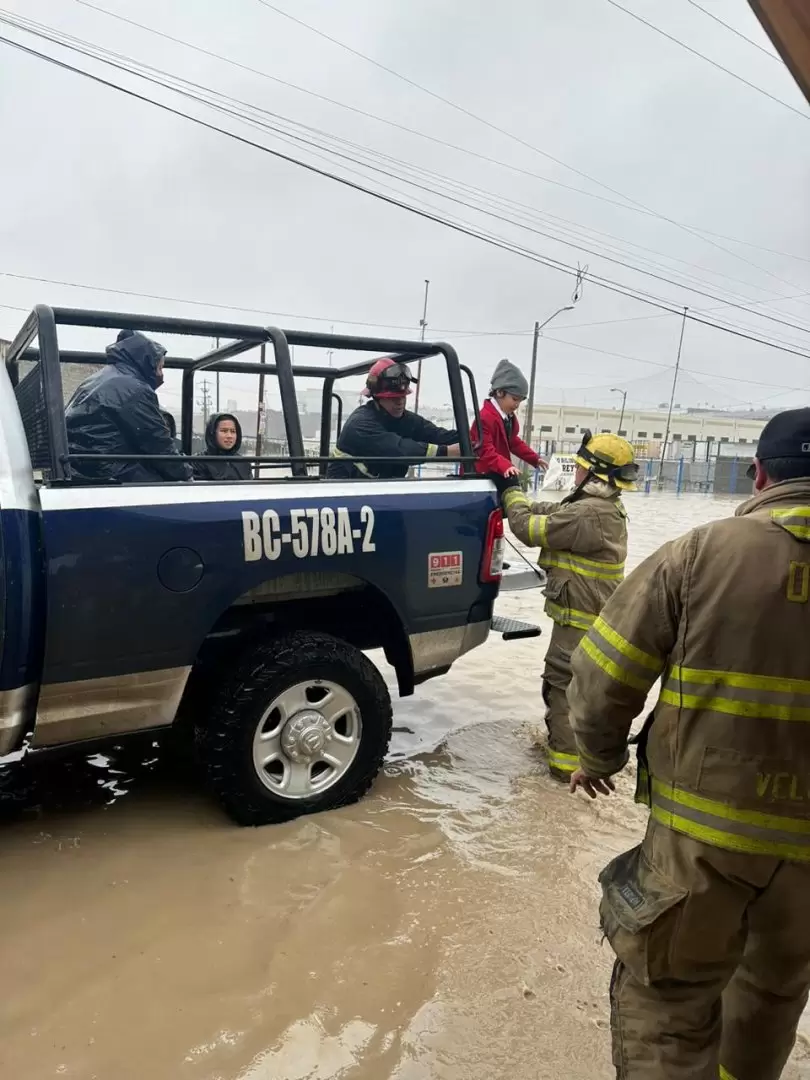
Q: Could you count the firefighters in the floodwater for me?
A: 2